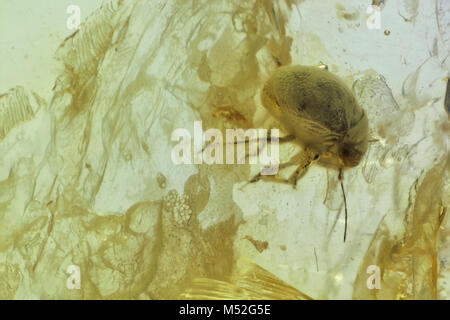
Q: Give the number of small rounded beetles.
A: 1